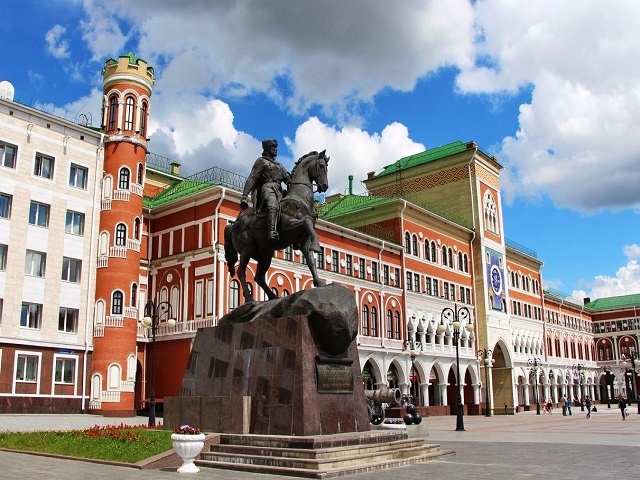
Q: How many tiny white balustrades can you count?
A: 12